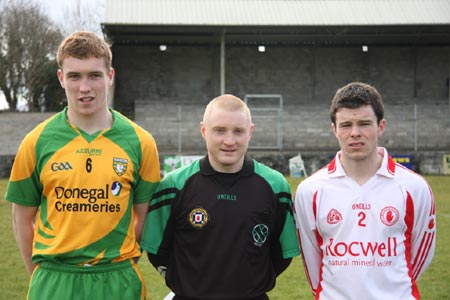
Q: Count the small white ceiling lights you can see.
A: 3